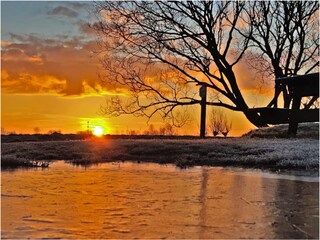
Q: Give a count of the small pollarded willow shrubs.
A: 2